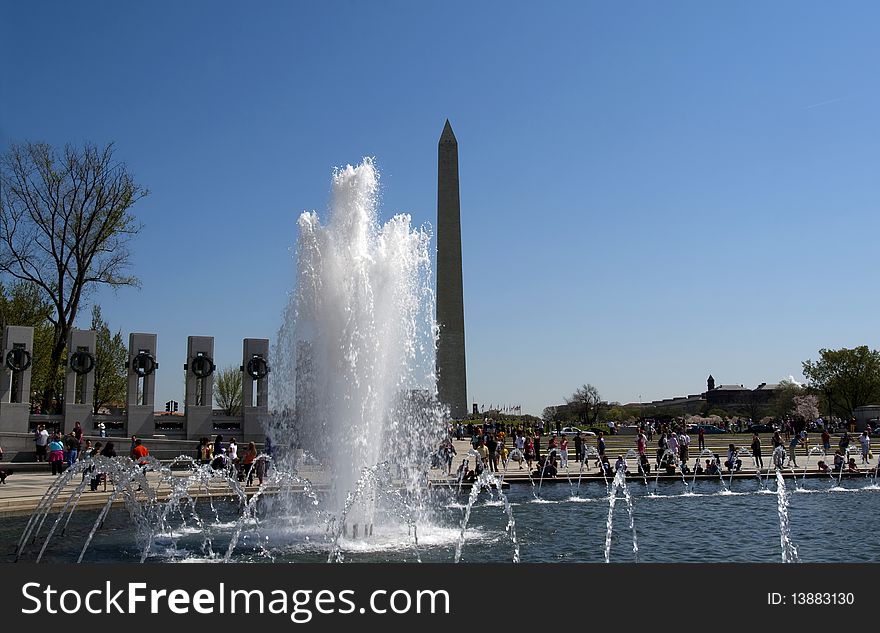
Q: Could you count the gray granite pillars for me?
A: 5